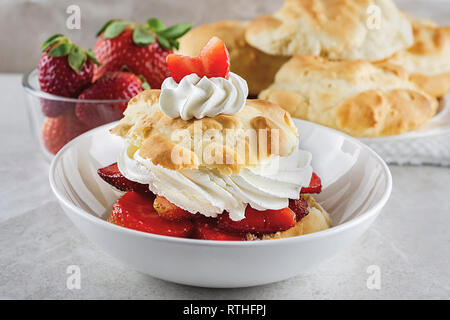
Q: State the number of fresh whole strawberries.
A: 4